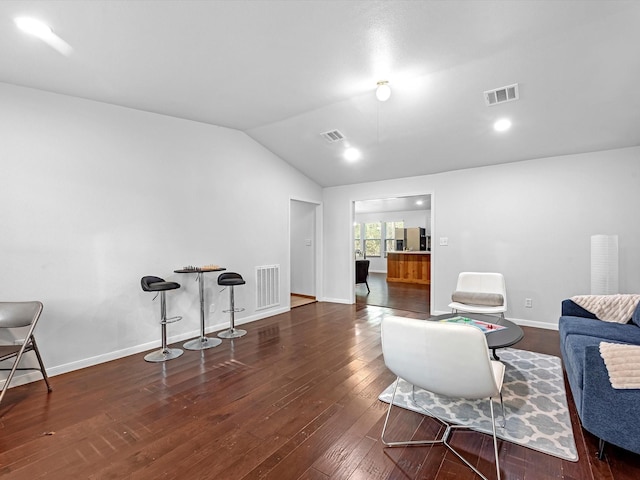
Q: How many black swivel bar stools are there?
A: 2